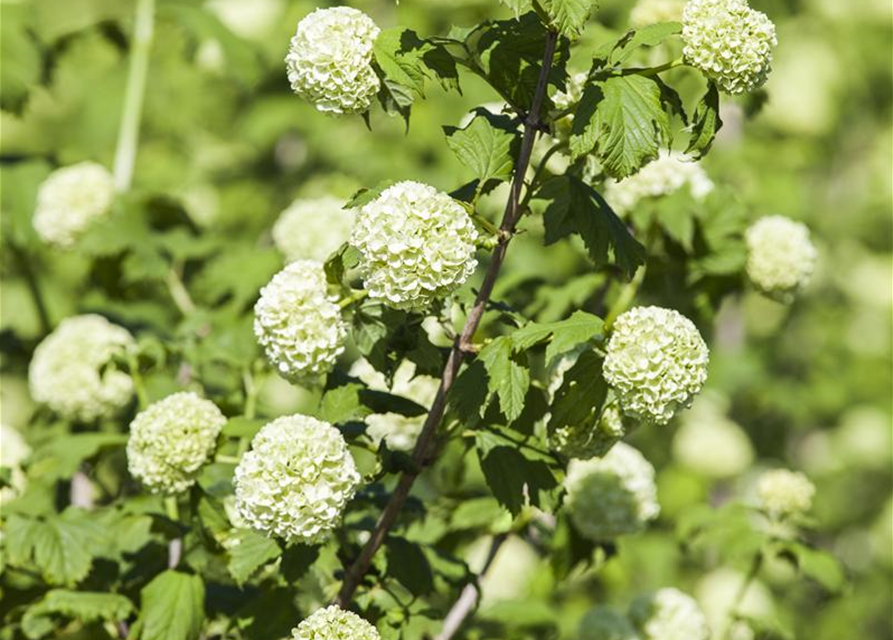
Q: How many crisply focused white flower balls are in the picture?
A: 8